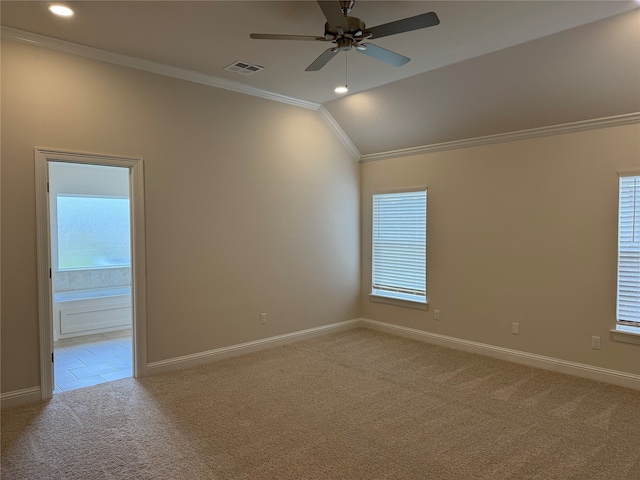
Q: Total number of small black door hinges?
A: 3